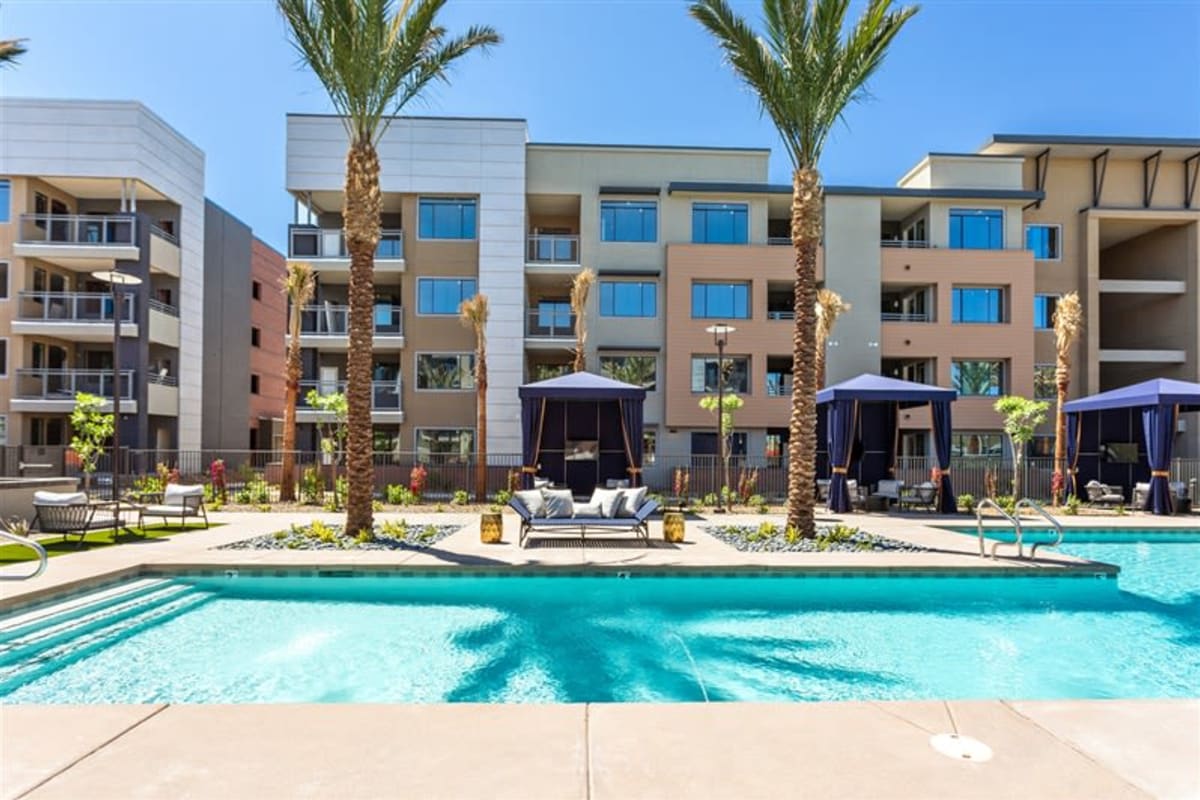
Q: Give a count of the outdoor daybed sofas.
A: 1